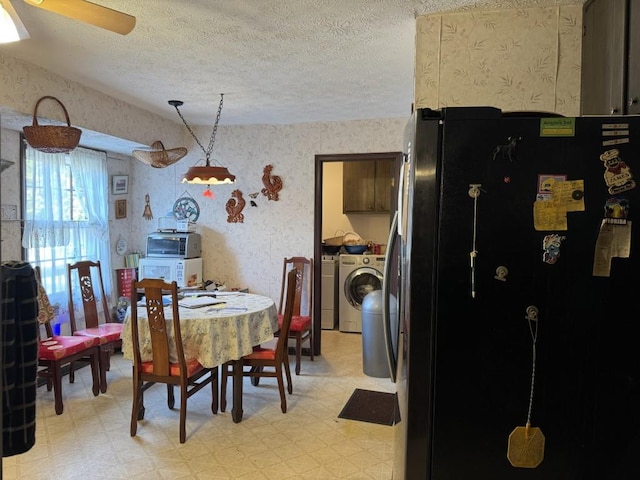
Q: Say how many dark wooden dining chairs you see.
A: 5